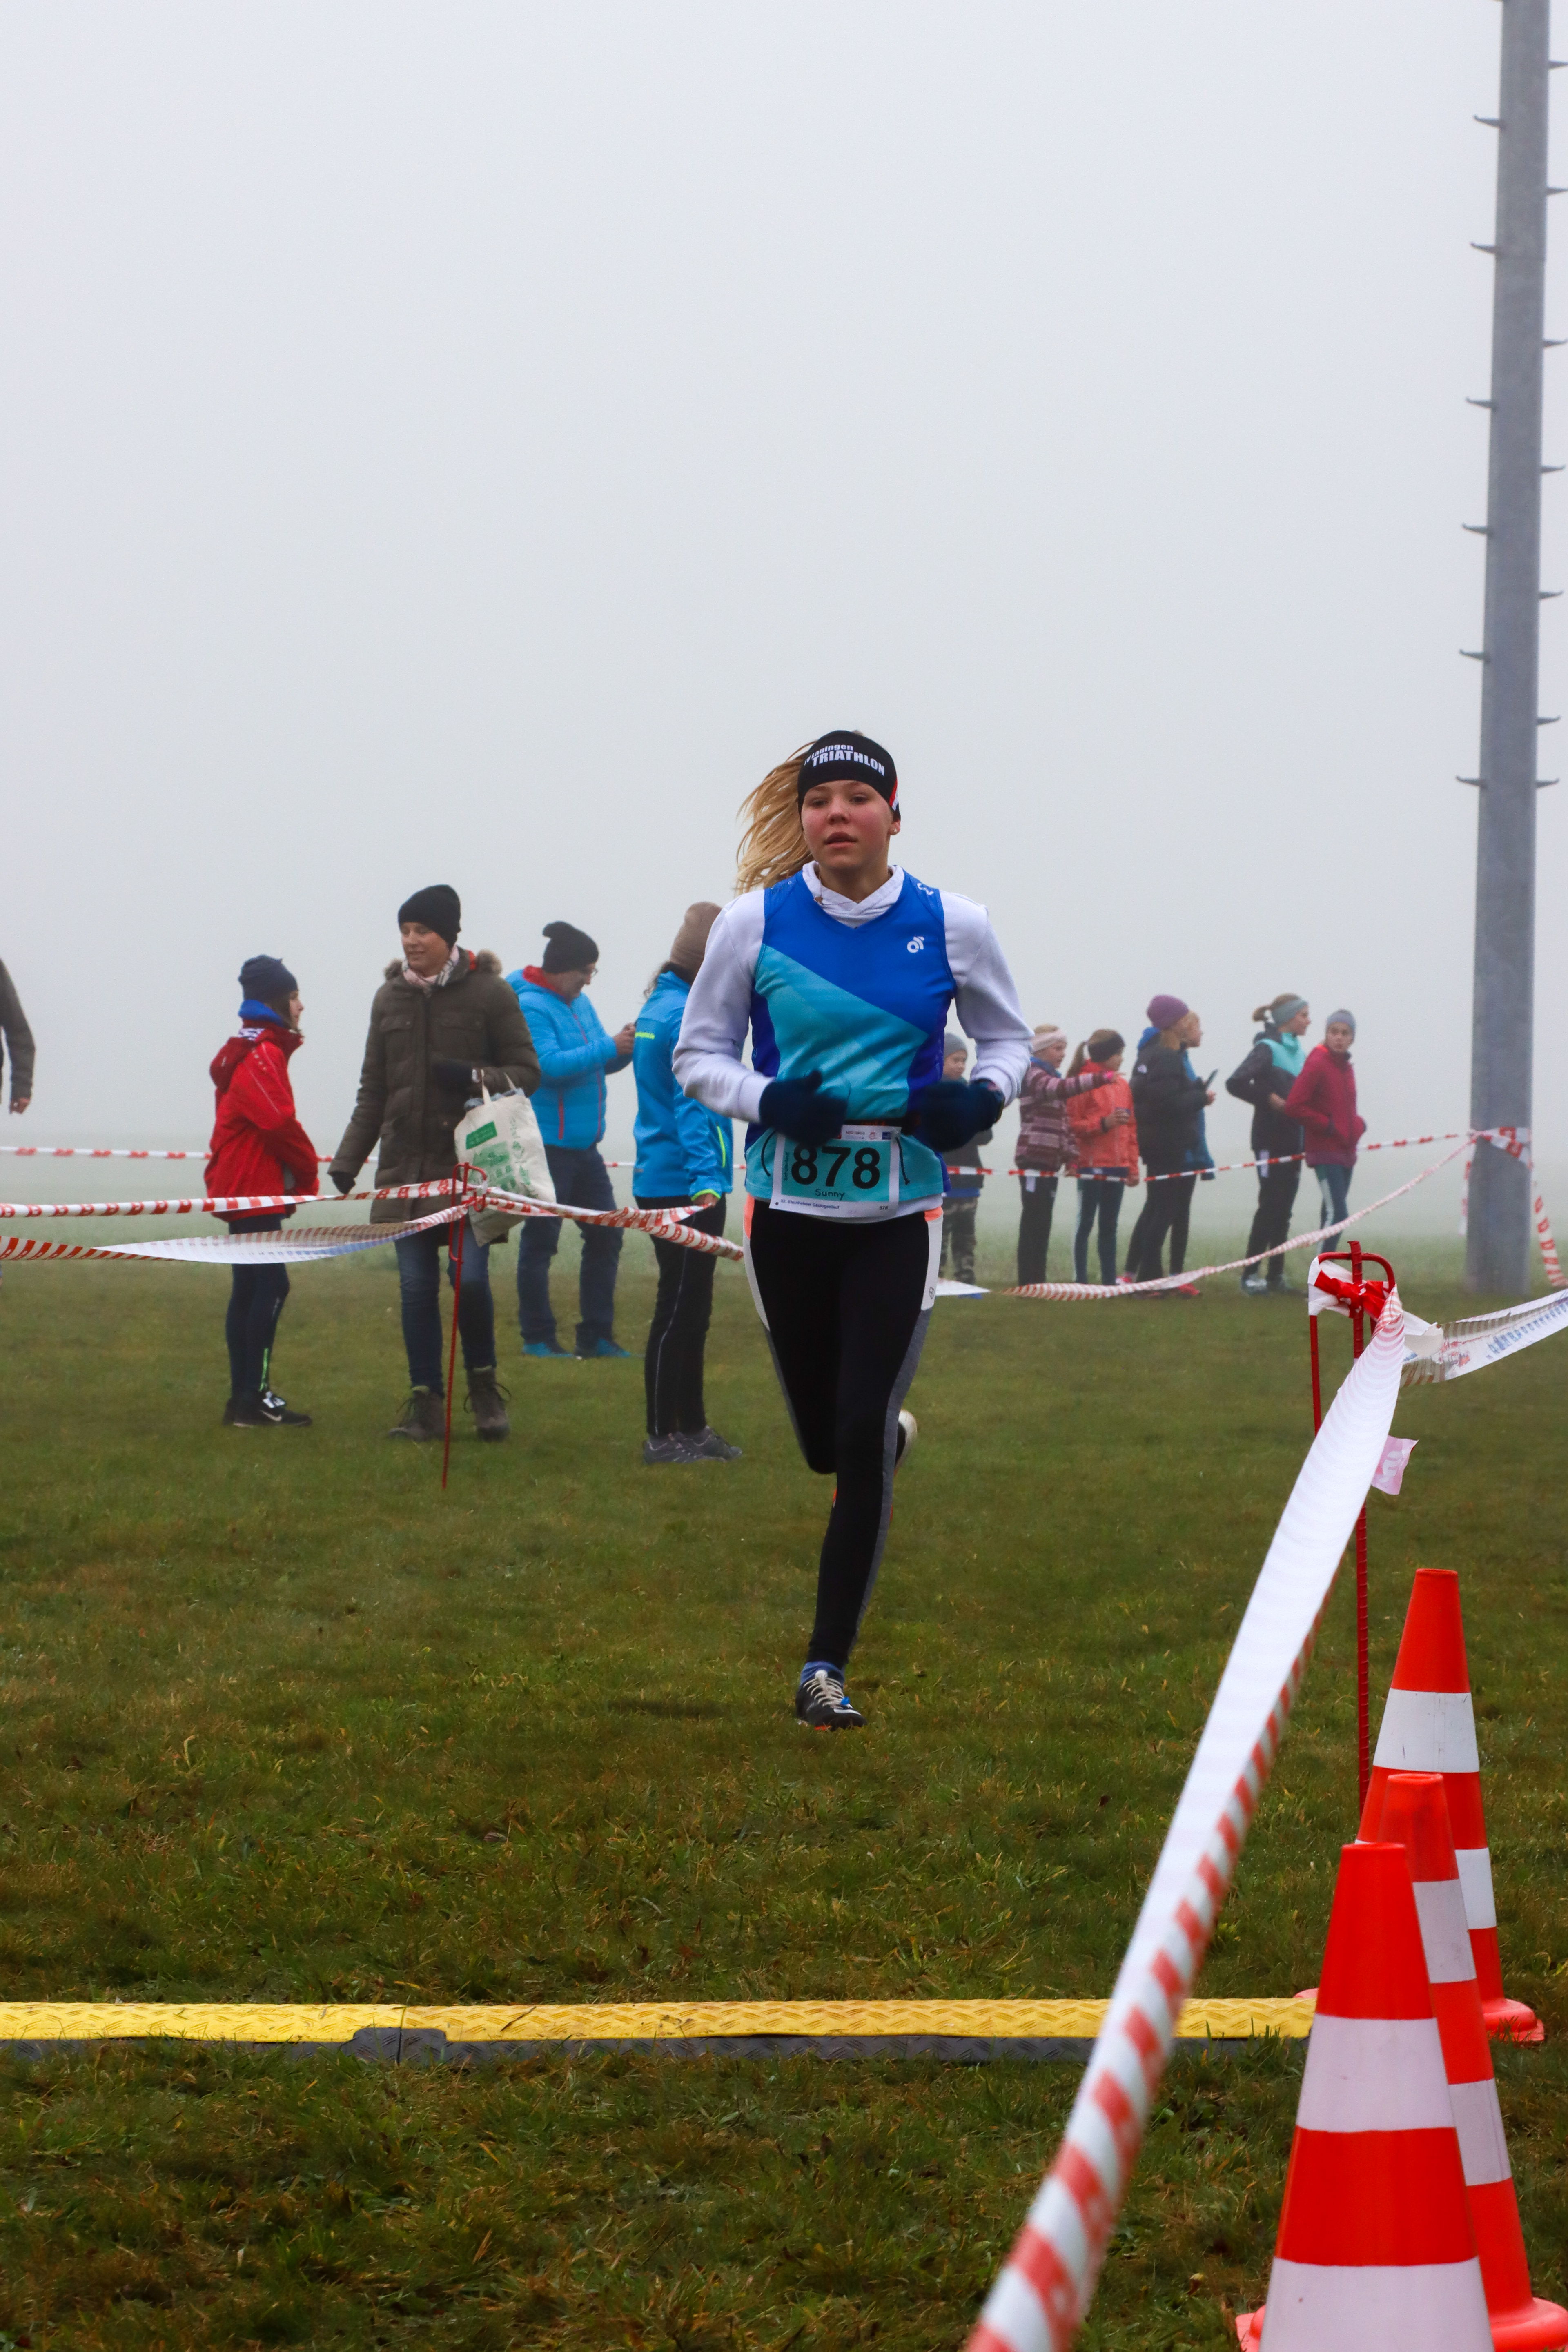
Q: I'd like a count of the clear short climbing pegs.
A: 13